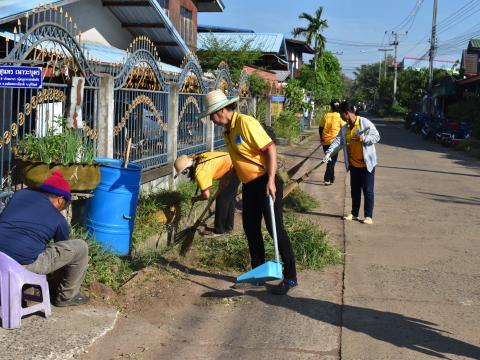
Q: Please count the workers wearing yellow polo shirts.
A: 4